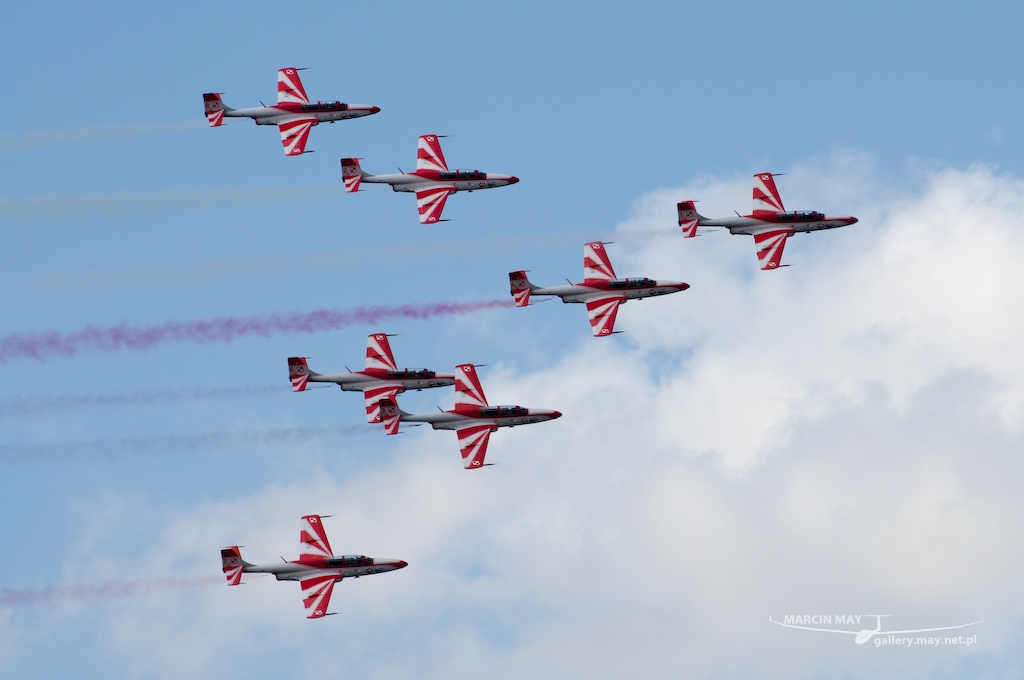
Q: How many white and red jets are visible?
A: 7